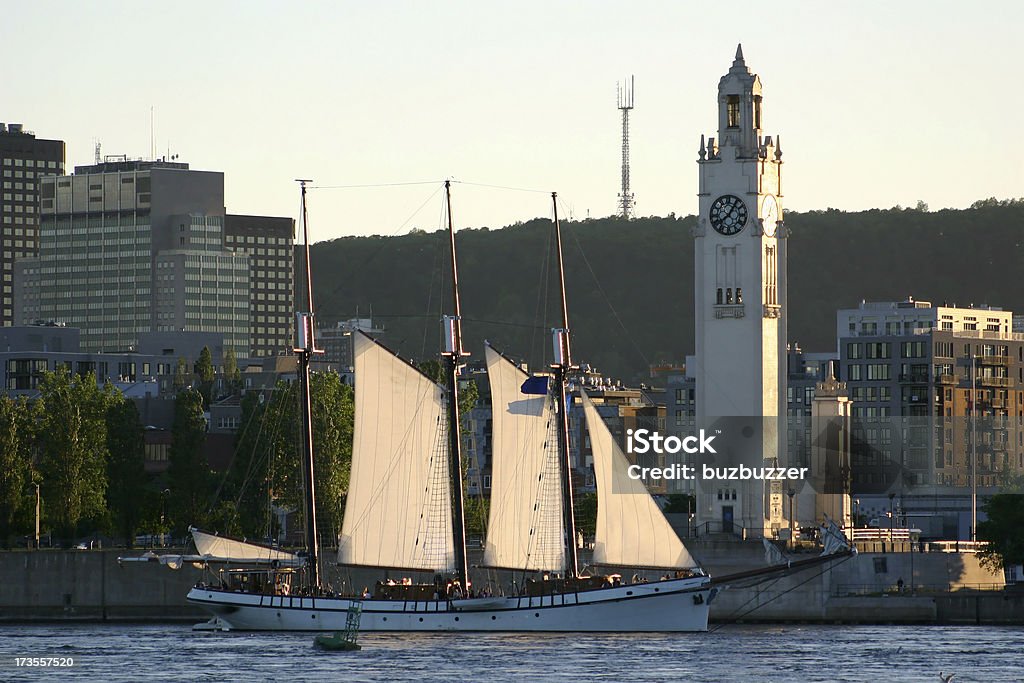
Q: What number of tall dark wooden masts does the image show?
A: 3